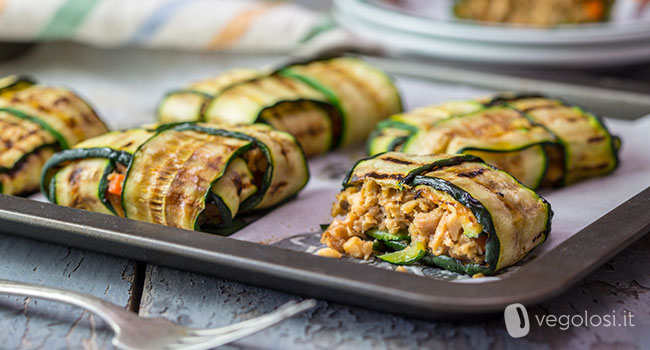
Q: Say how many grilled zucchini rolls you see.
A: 5